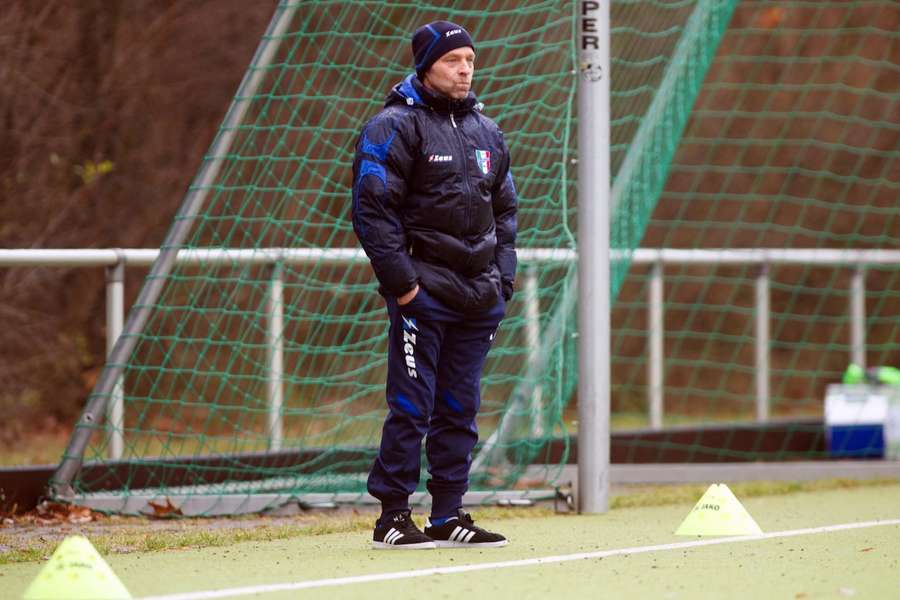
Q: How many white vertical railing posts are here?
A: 6